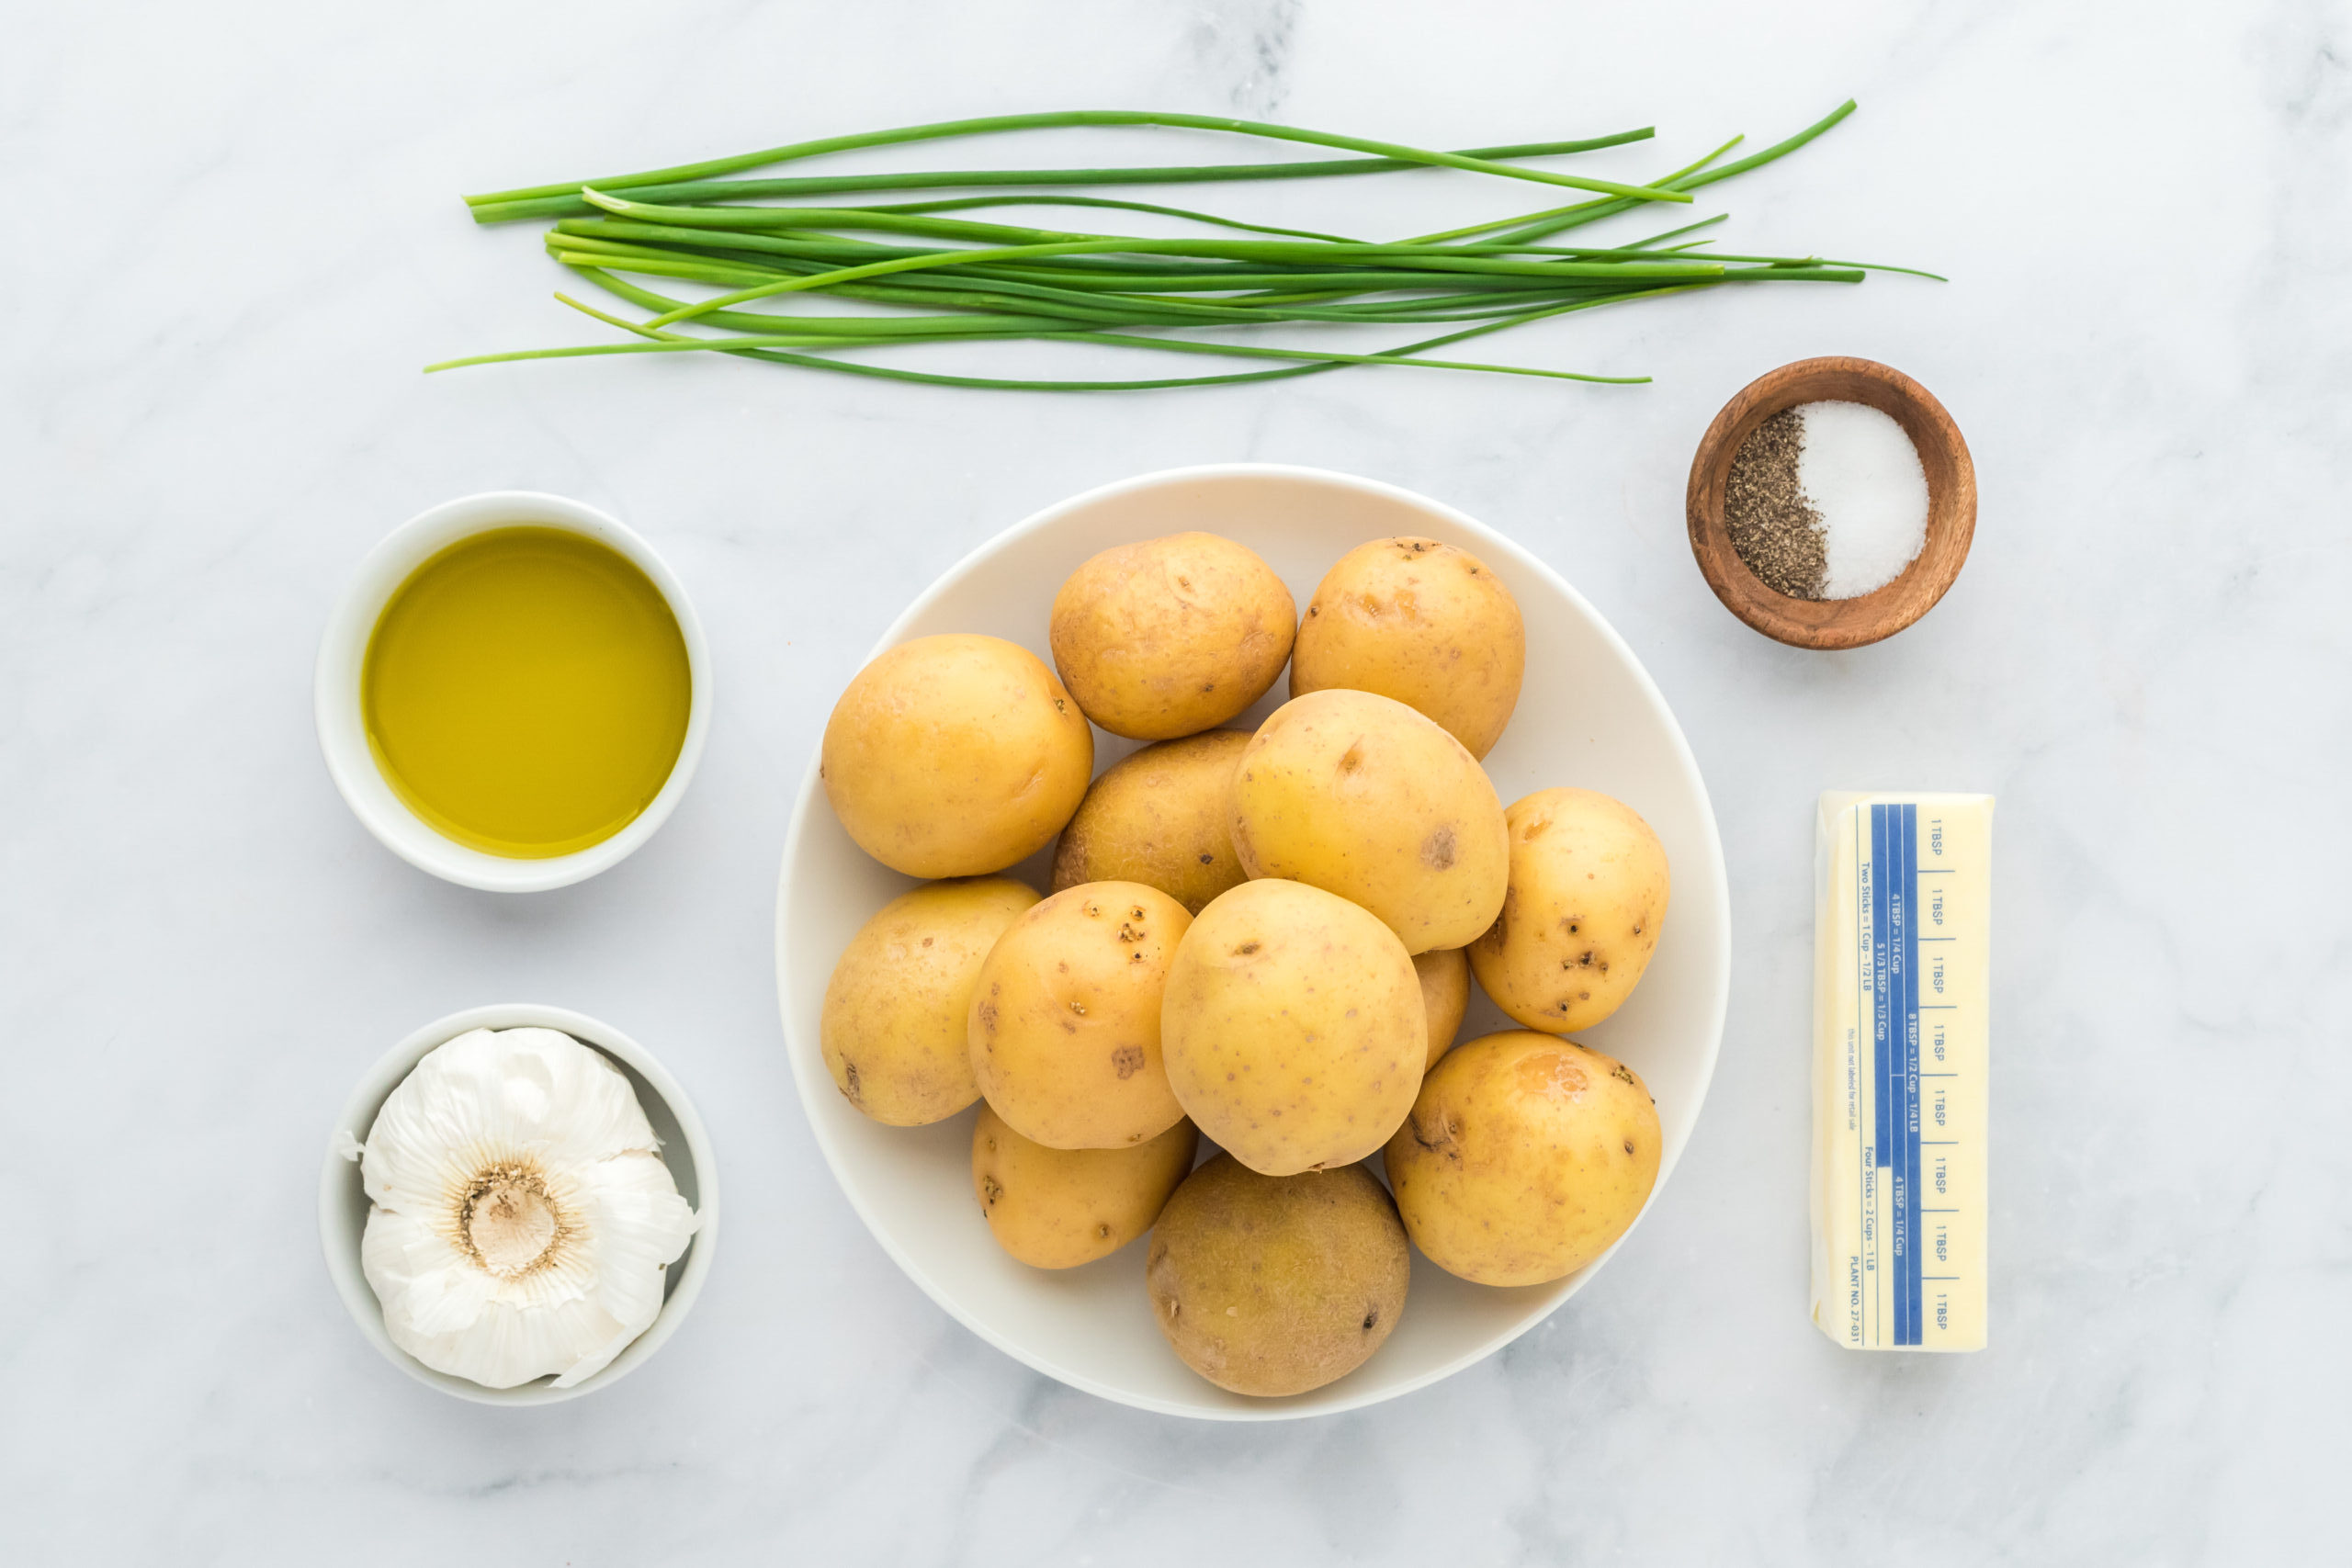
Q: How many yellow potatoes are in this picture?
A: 13